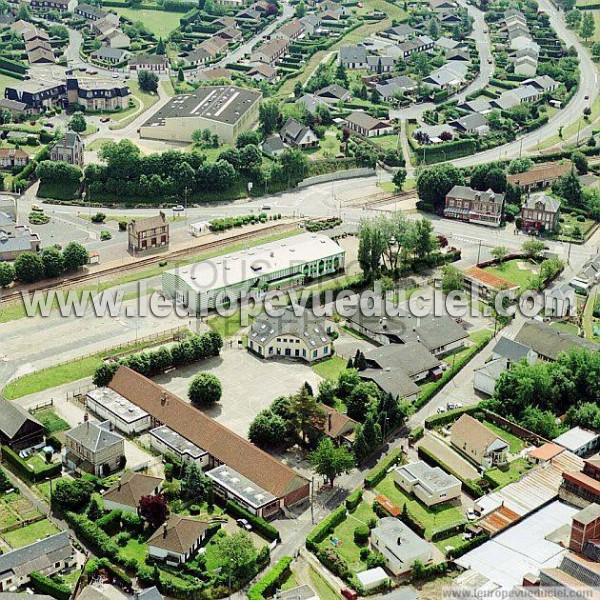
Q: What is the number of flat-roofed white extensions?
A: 3